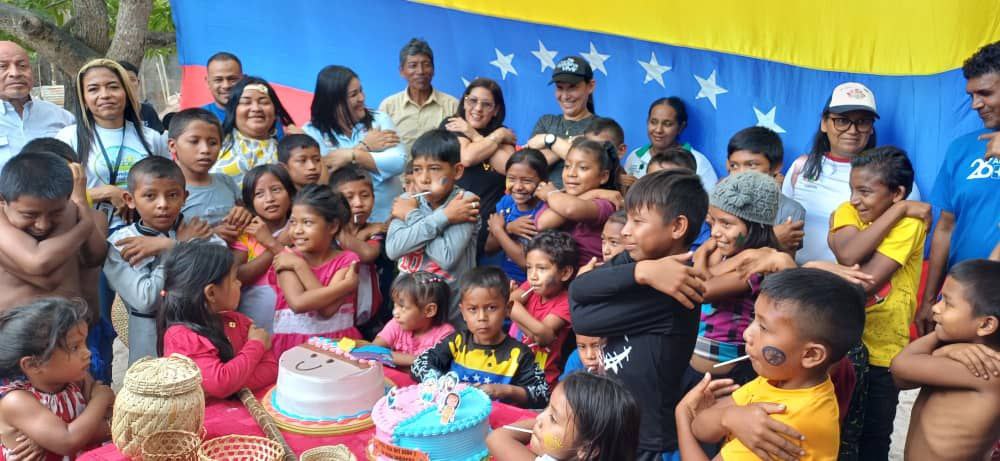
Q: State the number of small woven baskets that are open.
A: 3